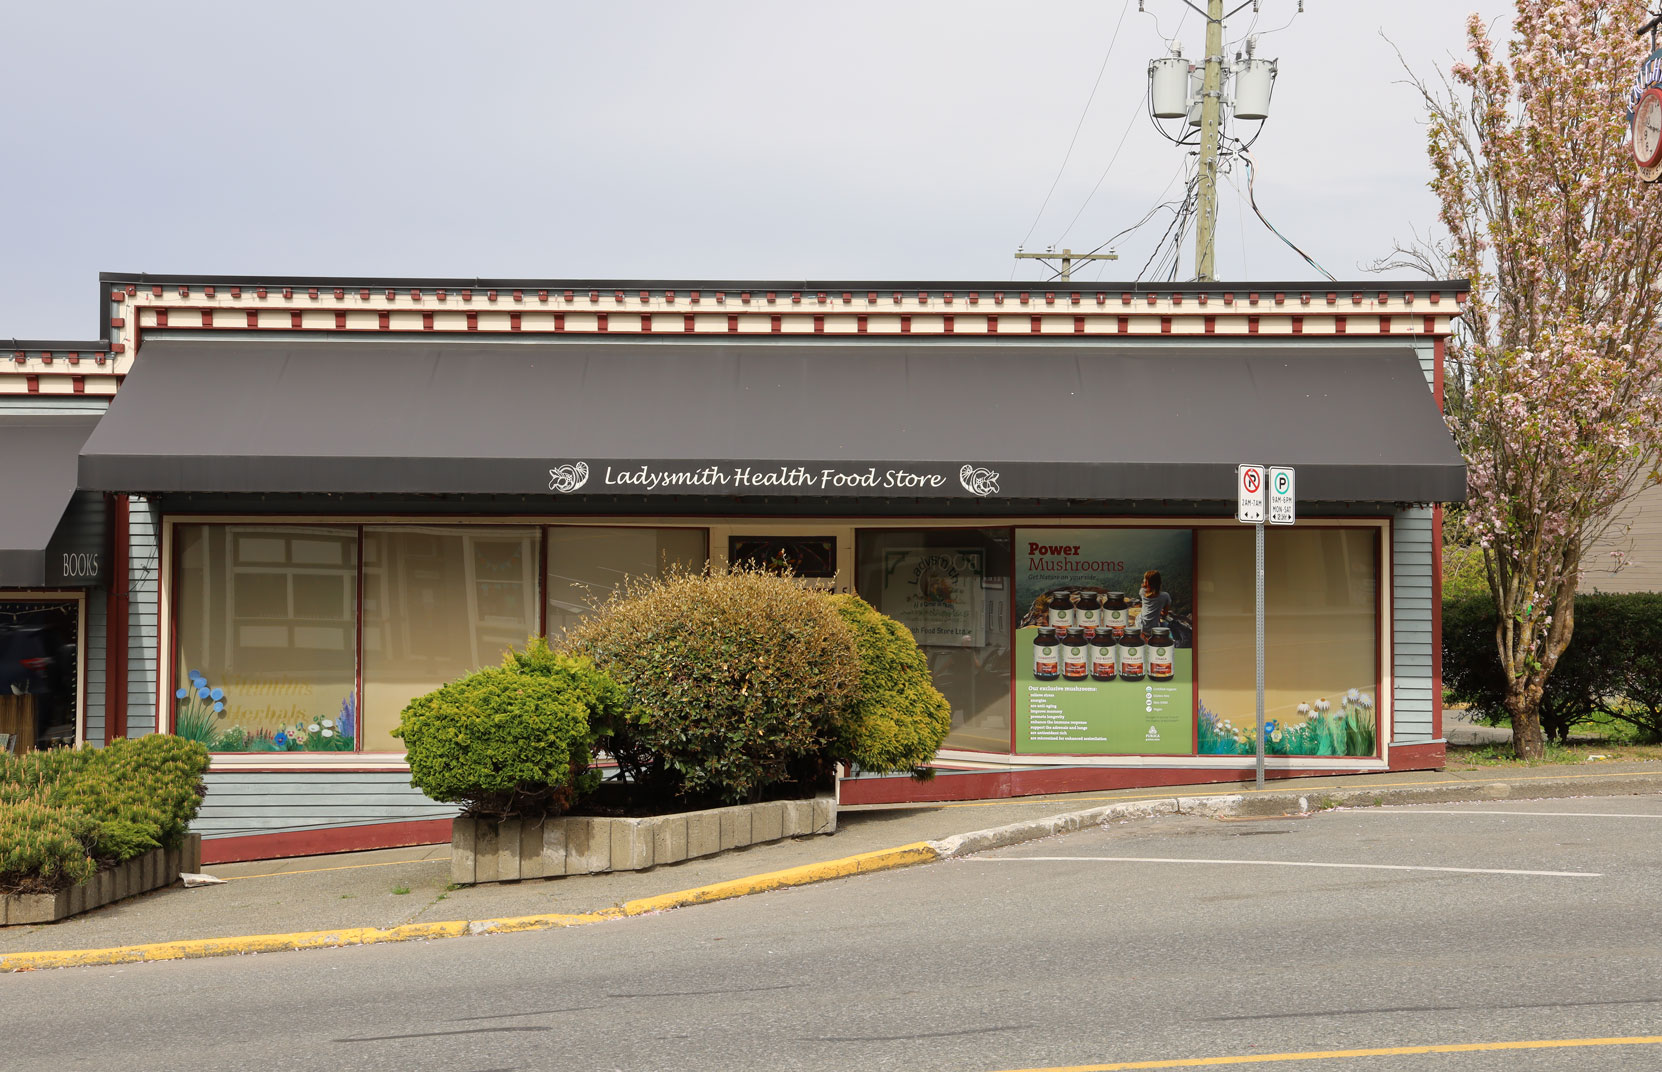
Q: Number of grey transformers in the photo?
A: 3